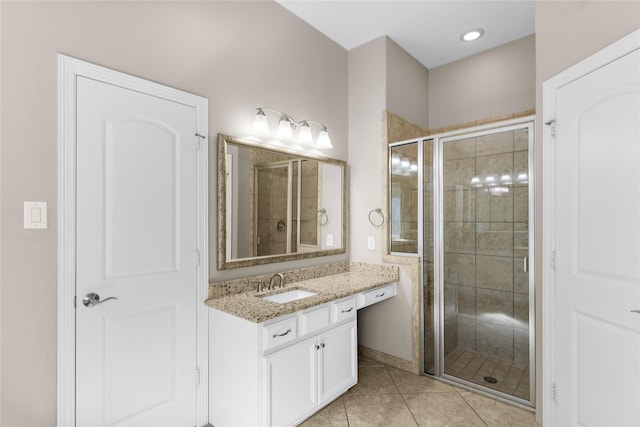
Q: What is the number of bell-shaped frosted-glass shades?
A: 4